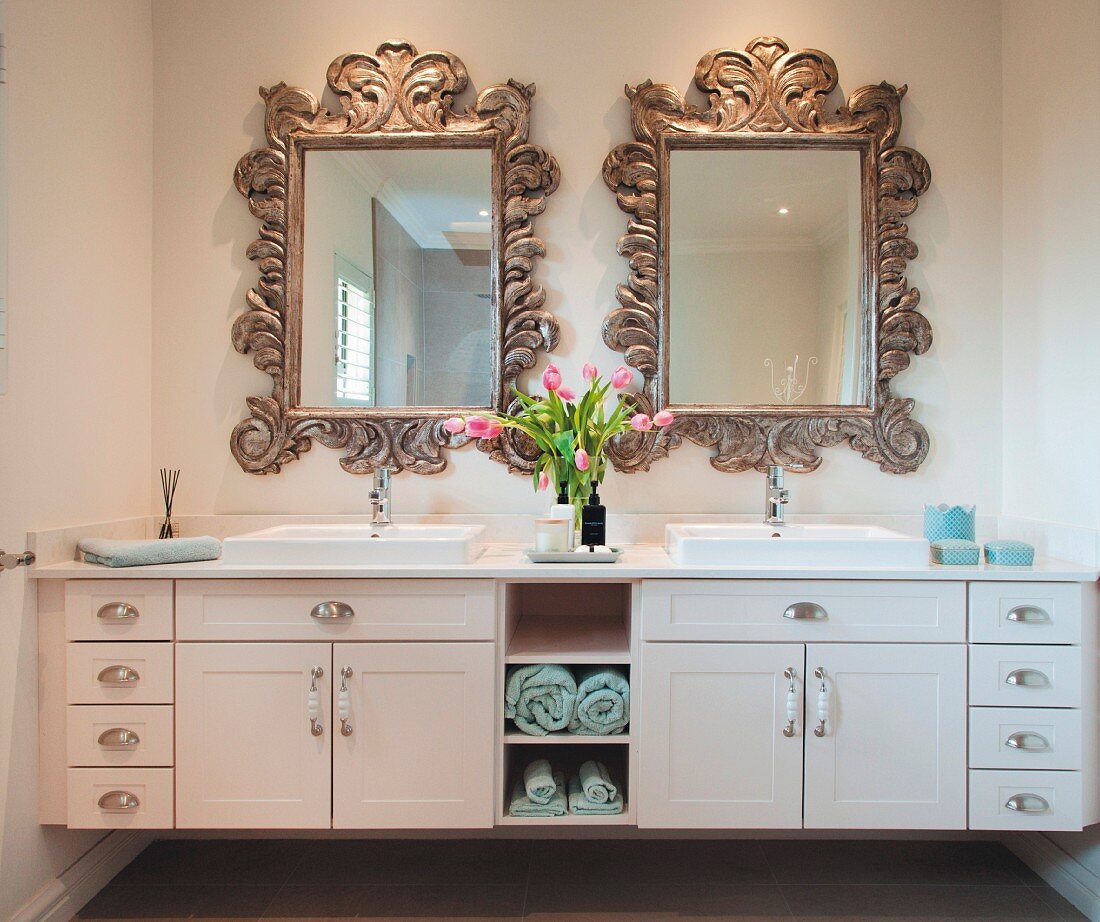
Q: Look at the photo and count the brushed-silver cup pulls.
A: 10